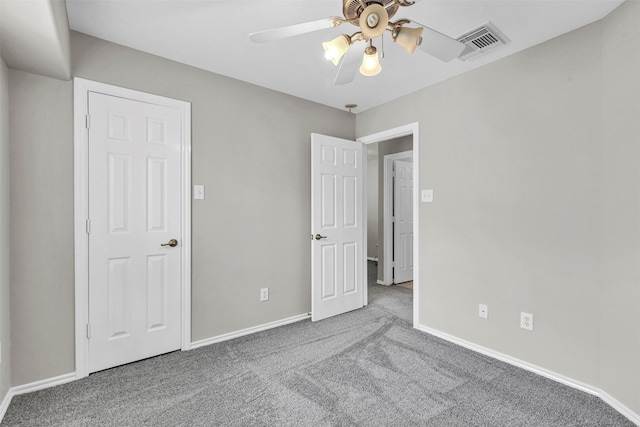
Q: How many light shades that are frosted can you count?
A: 4